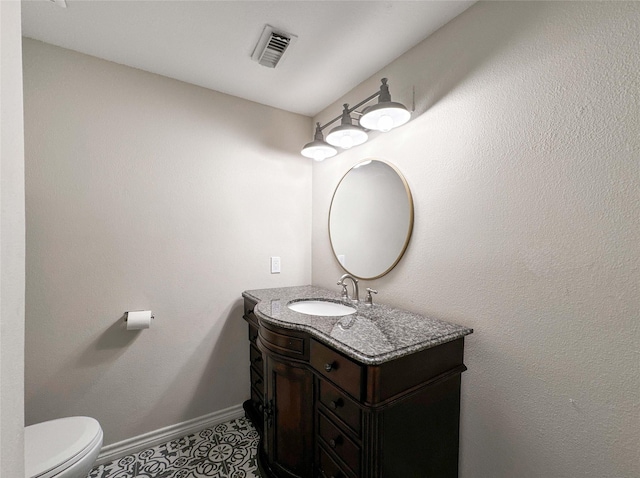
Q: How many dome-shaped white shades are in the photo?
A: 3